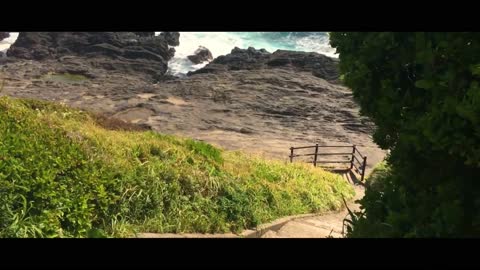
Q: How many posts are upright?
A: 4